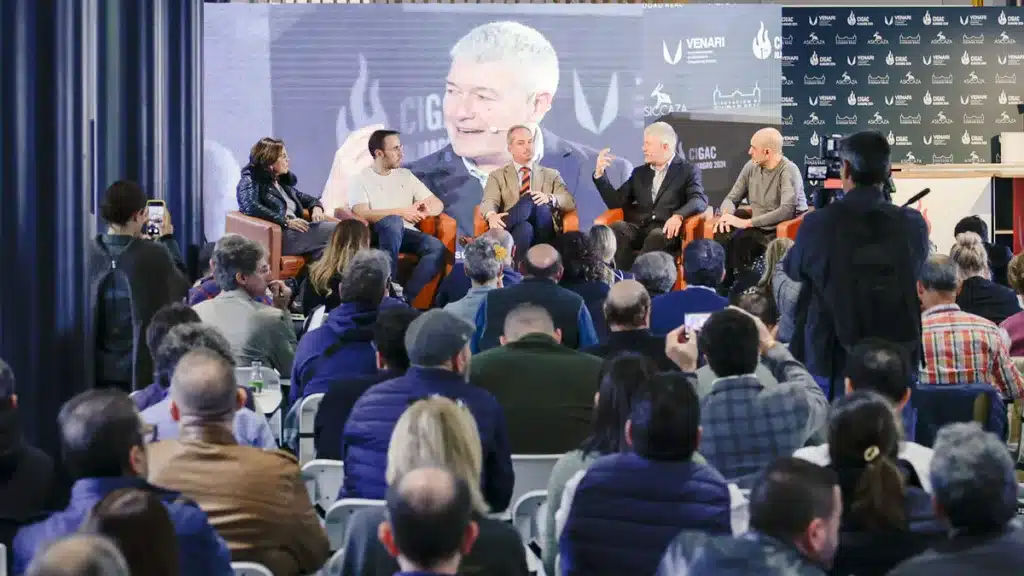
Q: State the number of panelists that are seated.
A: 5